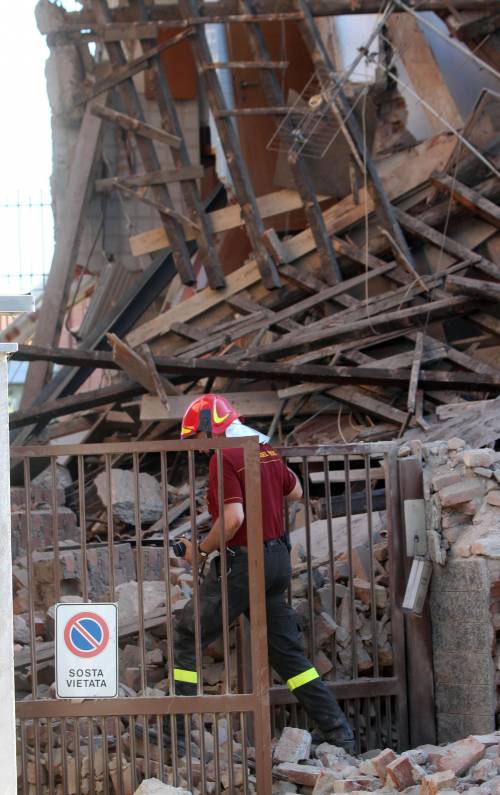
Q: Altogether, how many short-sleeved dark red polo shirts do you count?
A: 1